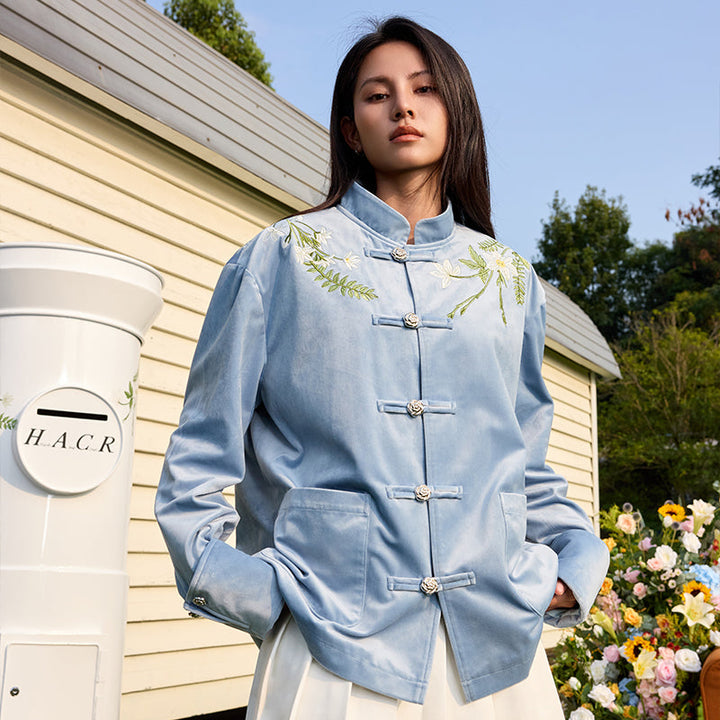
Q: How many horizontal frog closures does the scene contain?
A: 5